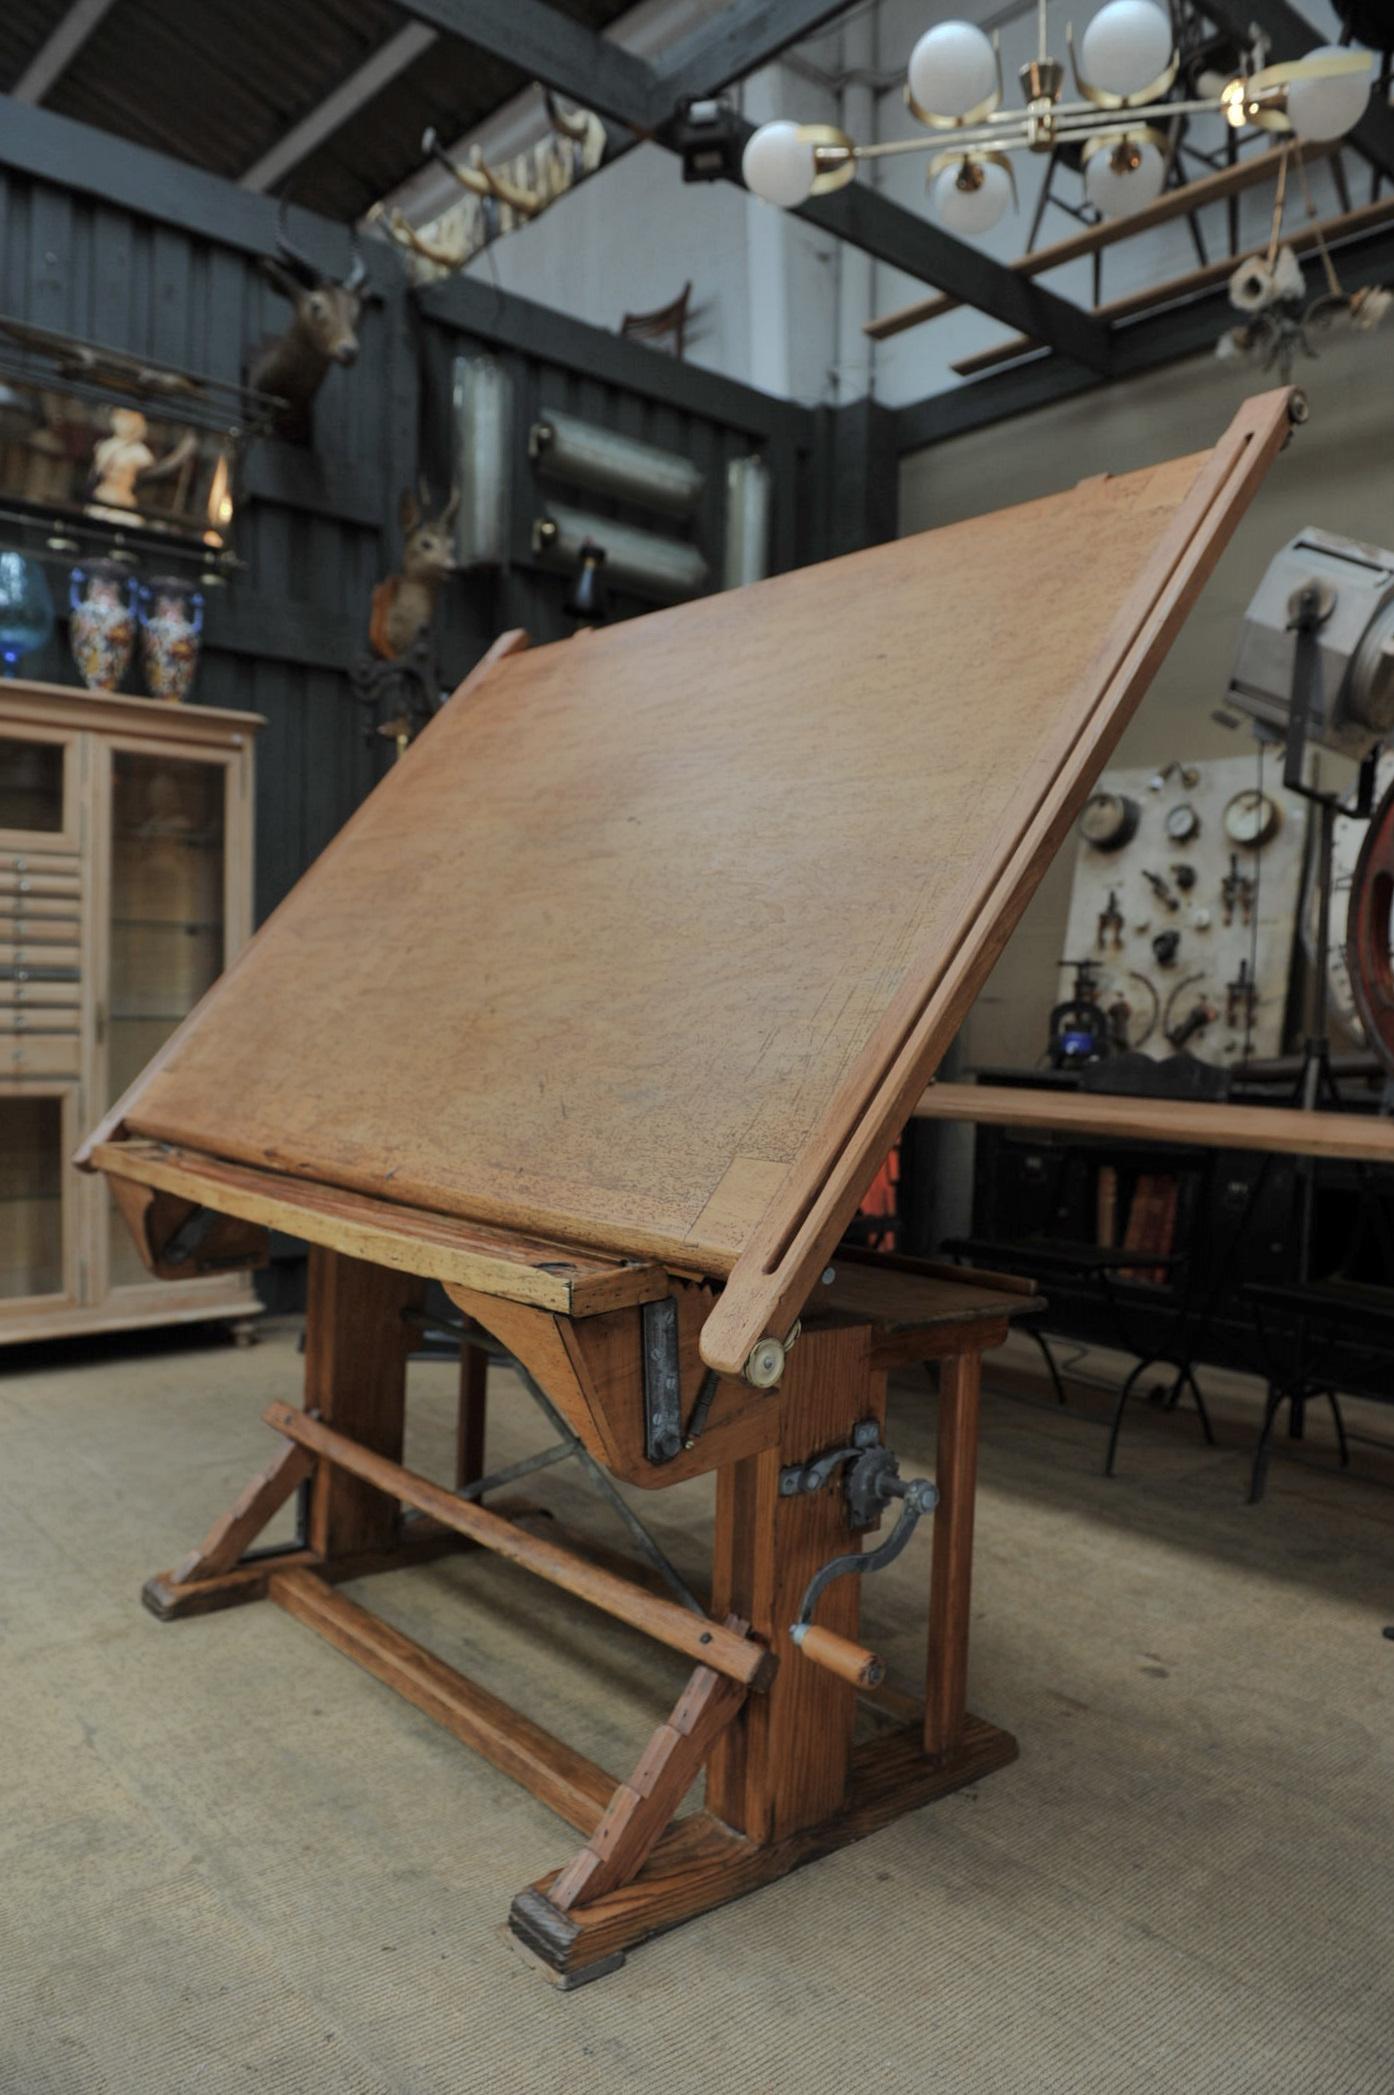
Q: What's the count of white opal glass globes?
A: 6